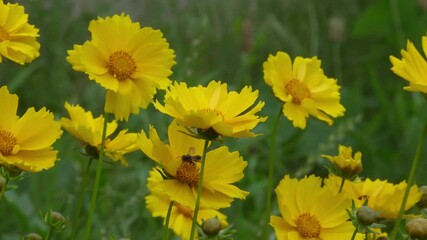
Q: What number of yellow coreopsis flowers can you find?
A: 12